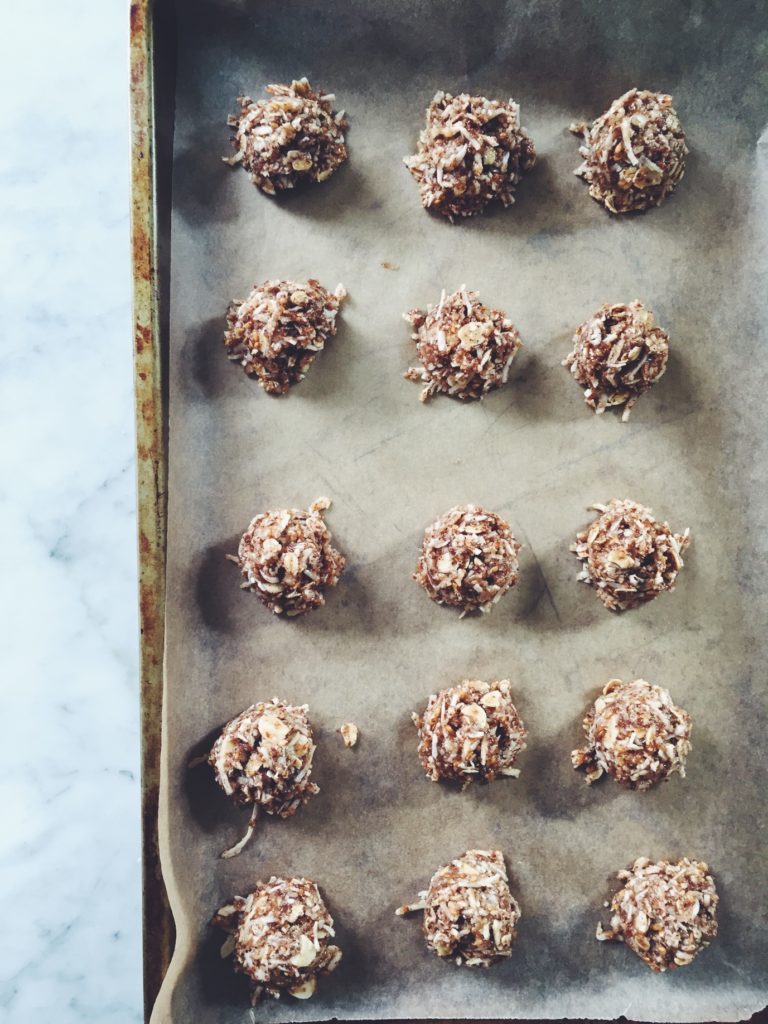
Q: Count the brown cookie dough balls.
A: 15